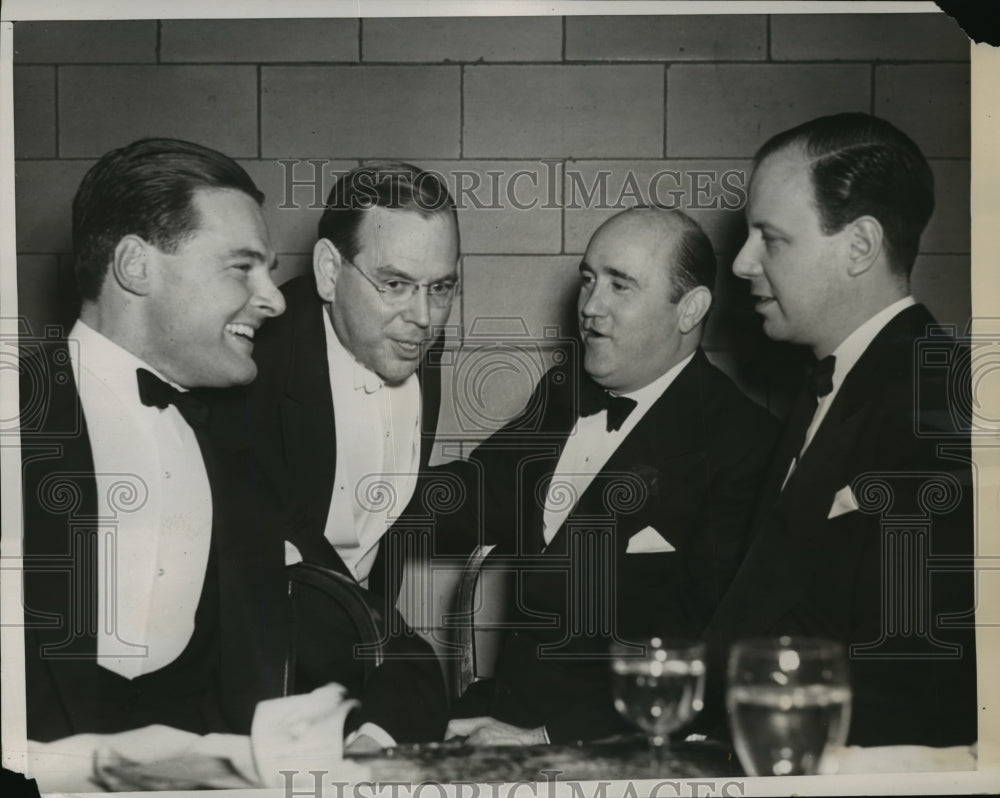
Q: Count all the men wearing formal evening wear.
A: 4